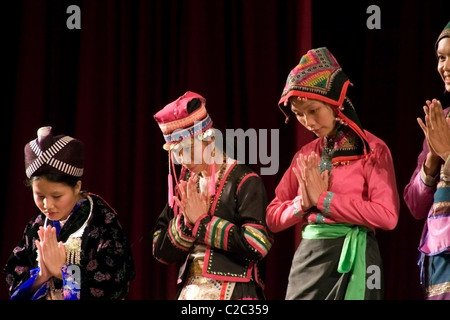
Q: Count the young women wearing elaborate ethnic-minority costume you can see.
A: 4